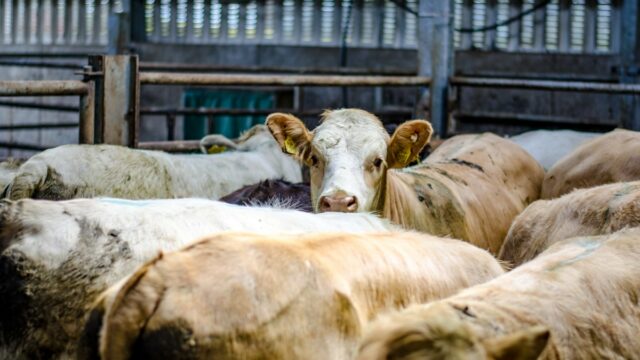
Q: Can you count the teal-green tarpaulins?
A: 1